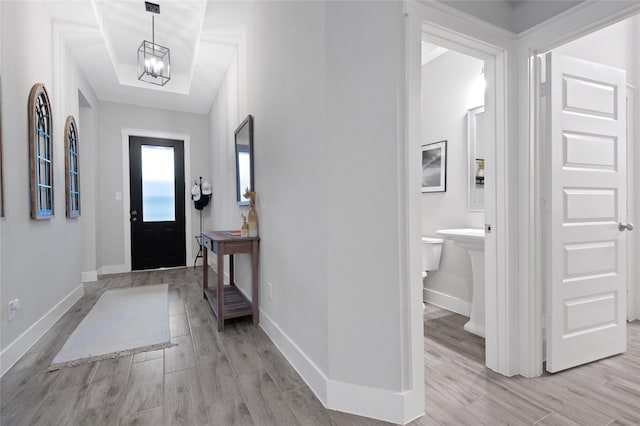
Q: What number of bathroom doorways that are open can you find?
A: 1